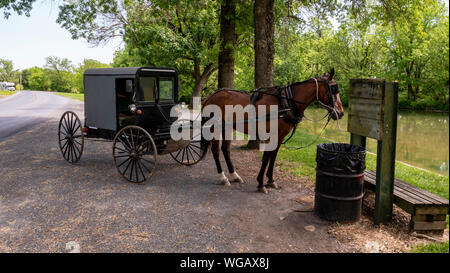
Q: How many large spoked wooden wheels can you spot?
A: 3